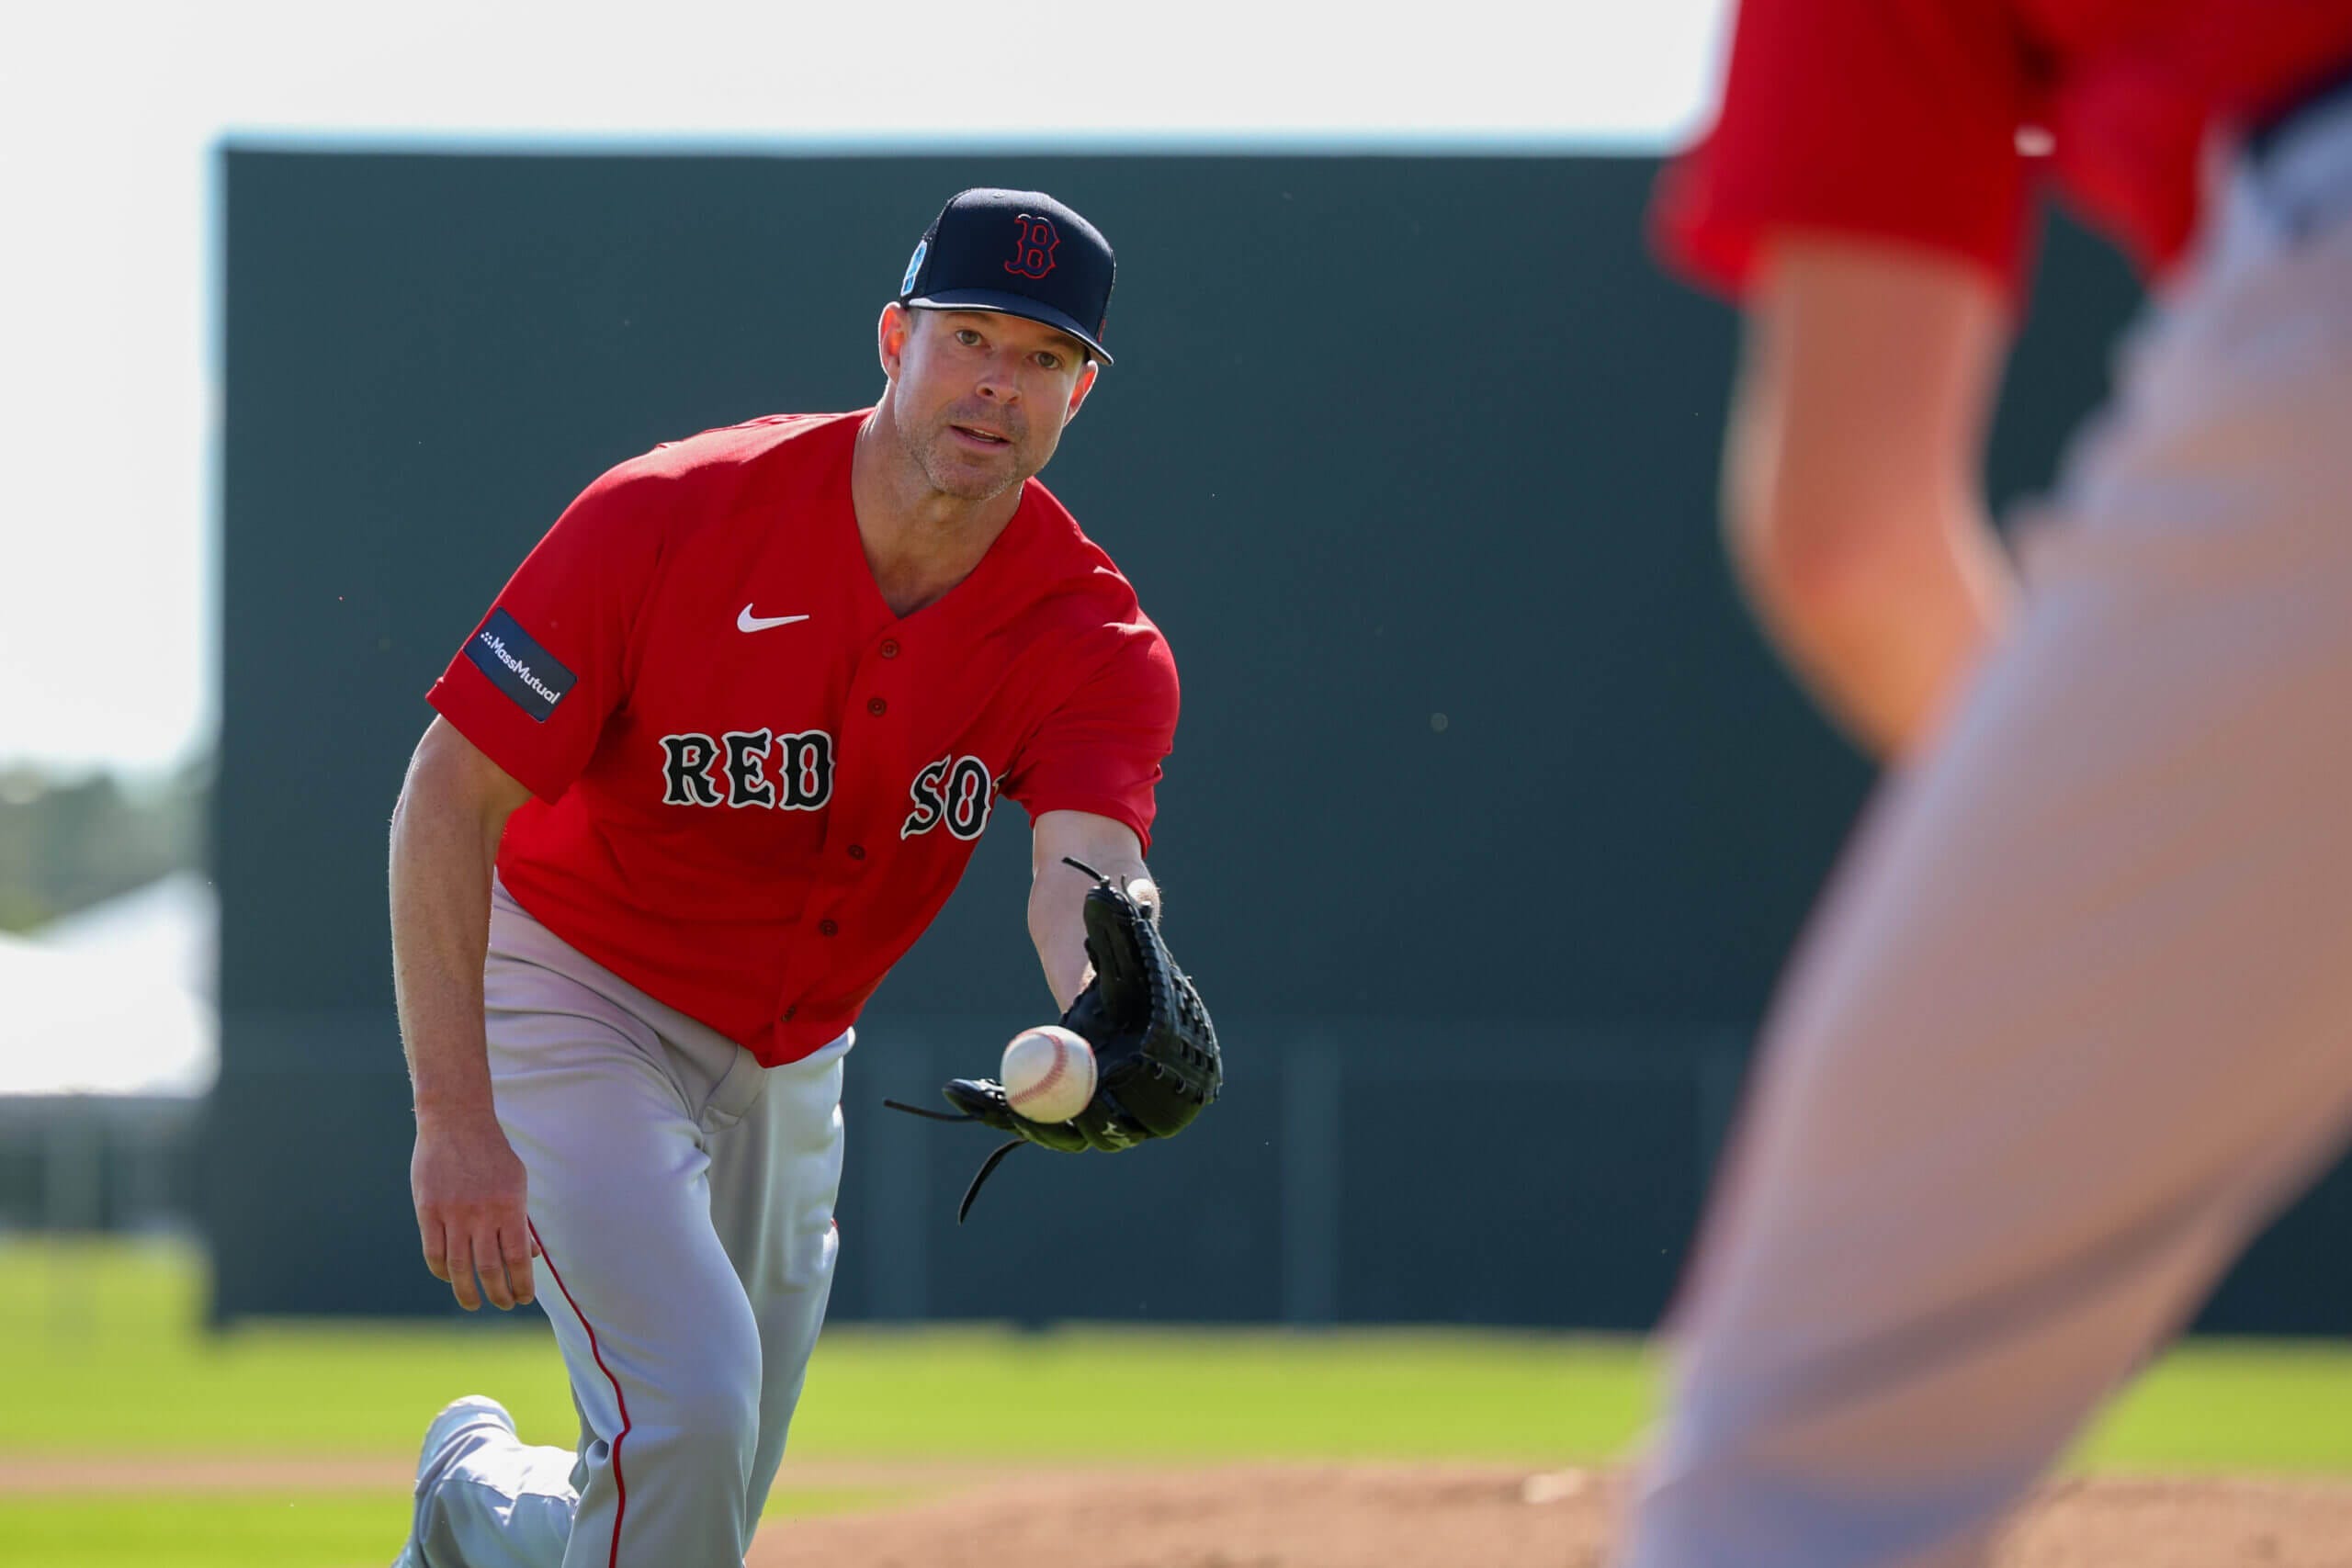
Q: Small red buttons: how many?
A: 5